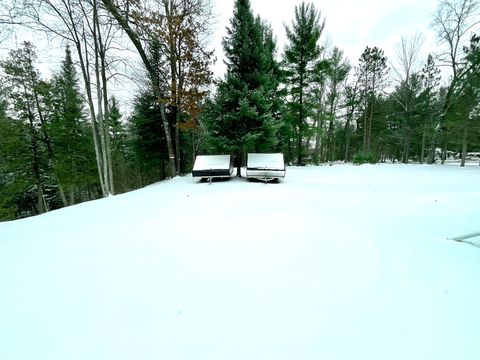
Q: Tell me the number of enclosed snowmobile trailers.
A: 2